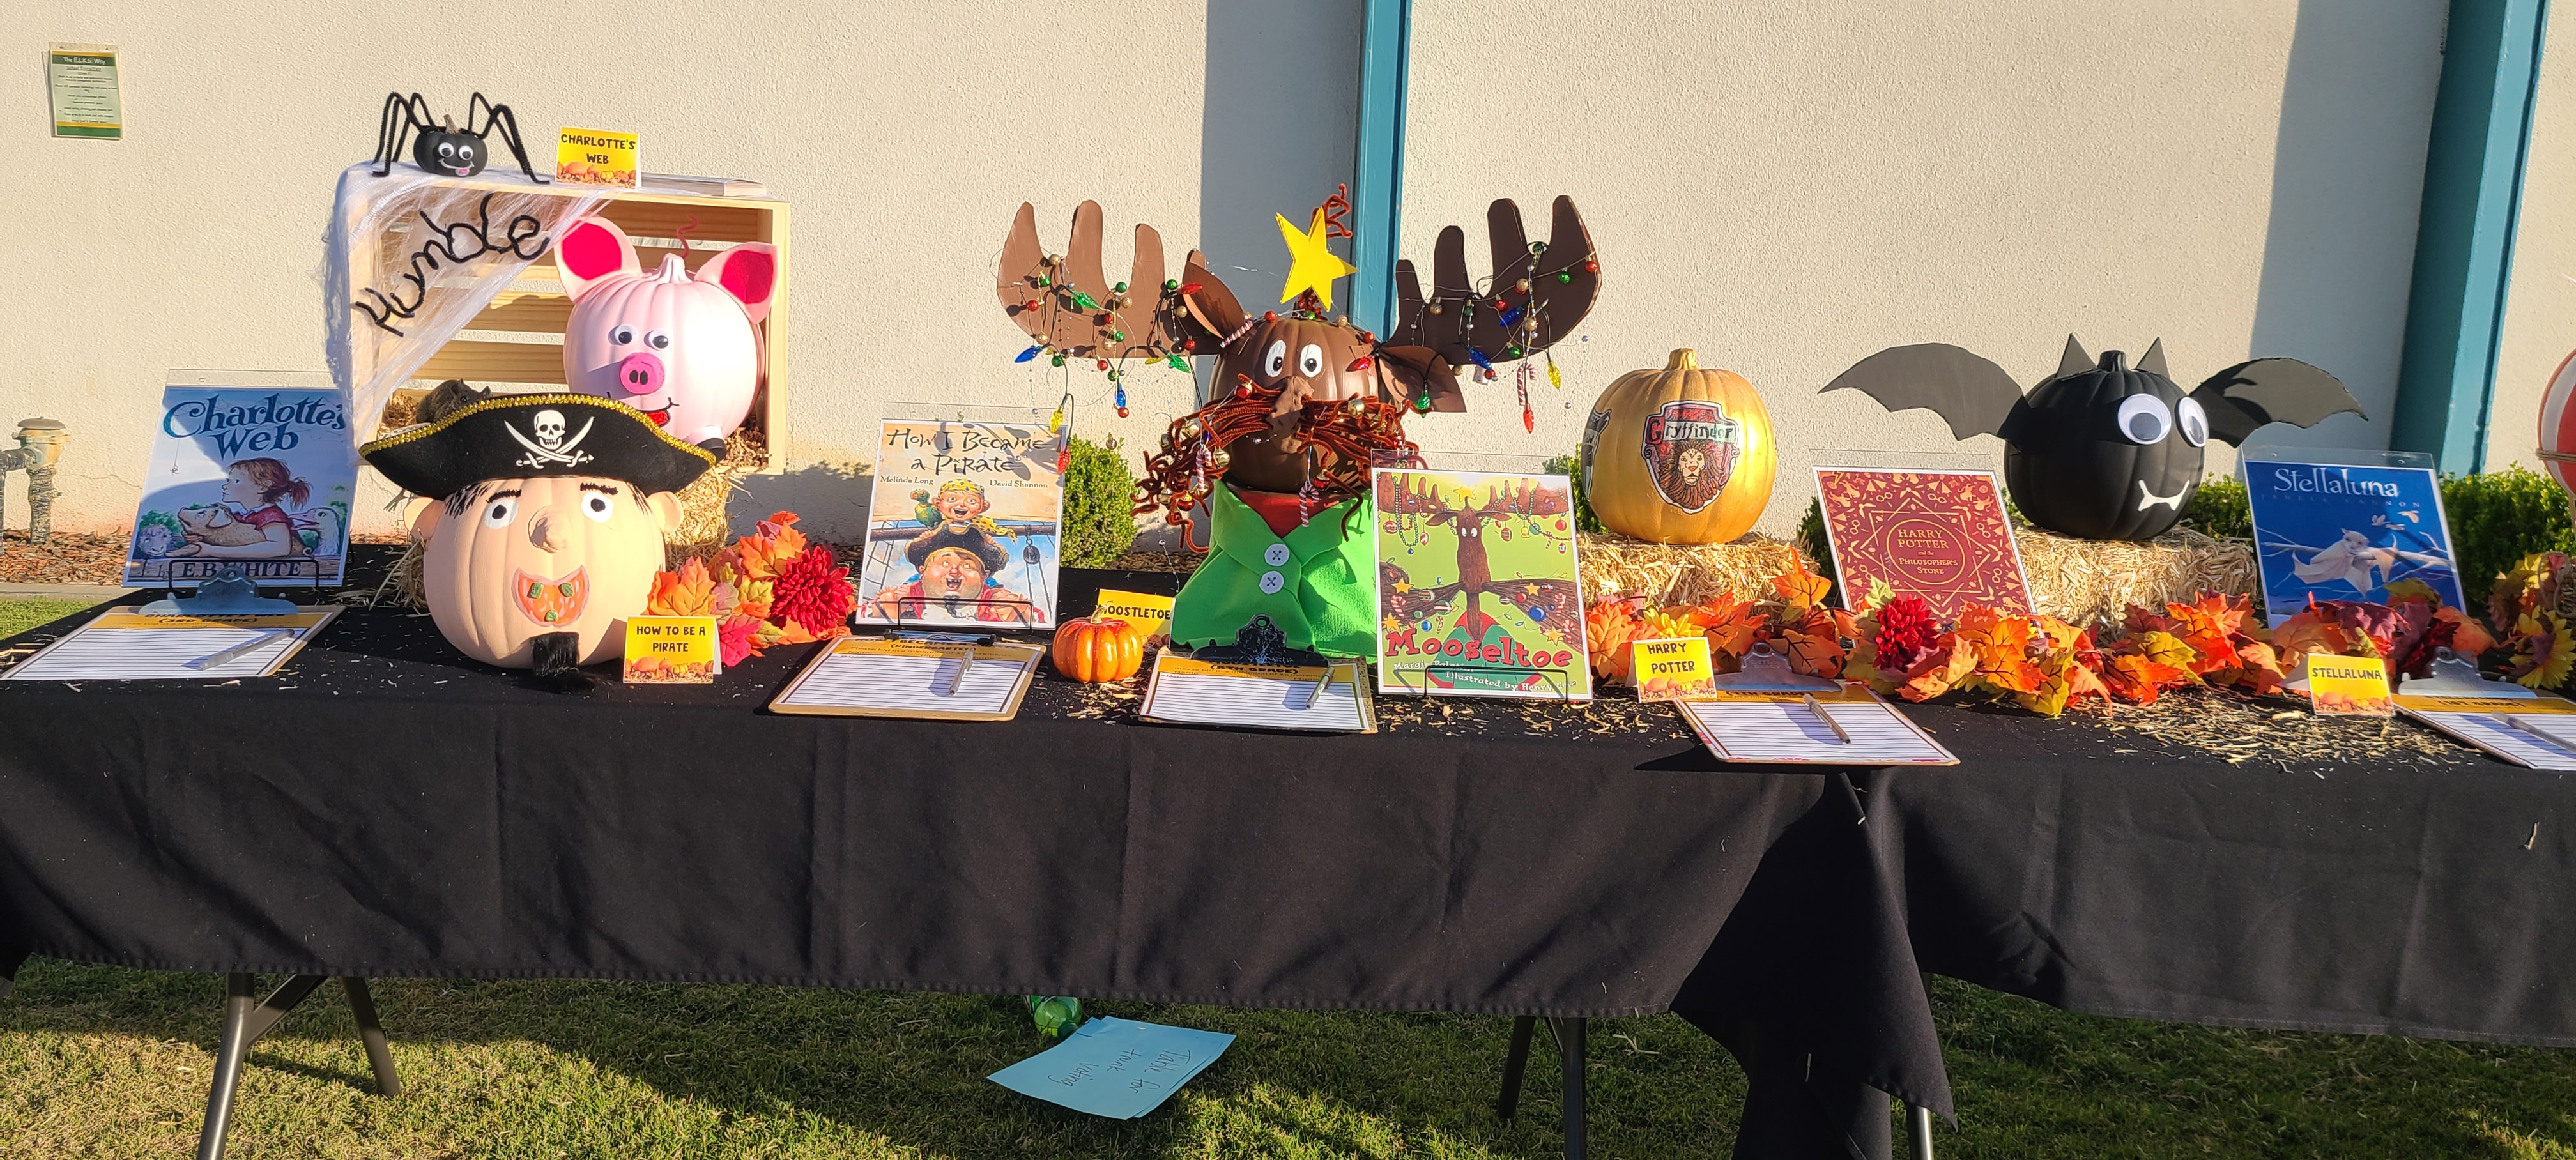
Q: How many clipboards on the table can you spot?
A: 5